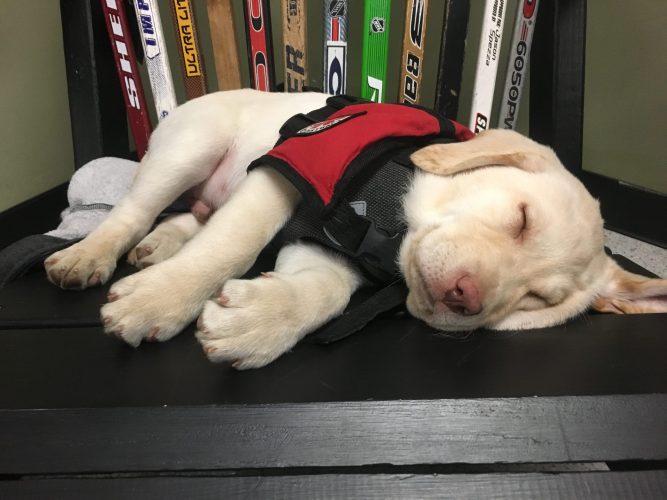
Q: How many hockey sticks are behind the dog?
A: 12